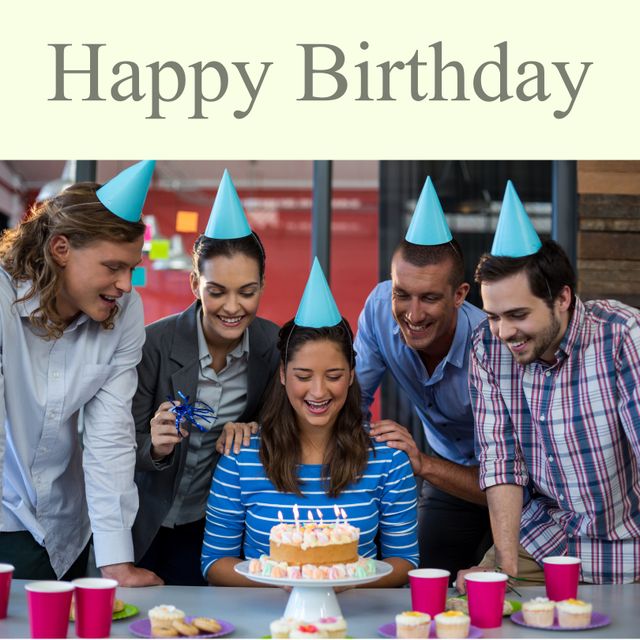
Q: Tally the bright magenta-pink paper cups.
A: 6